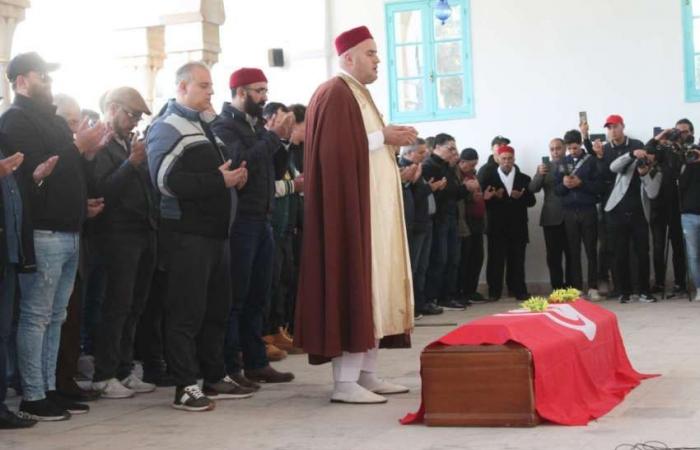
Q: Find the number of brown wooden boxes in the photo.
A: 1